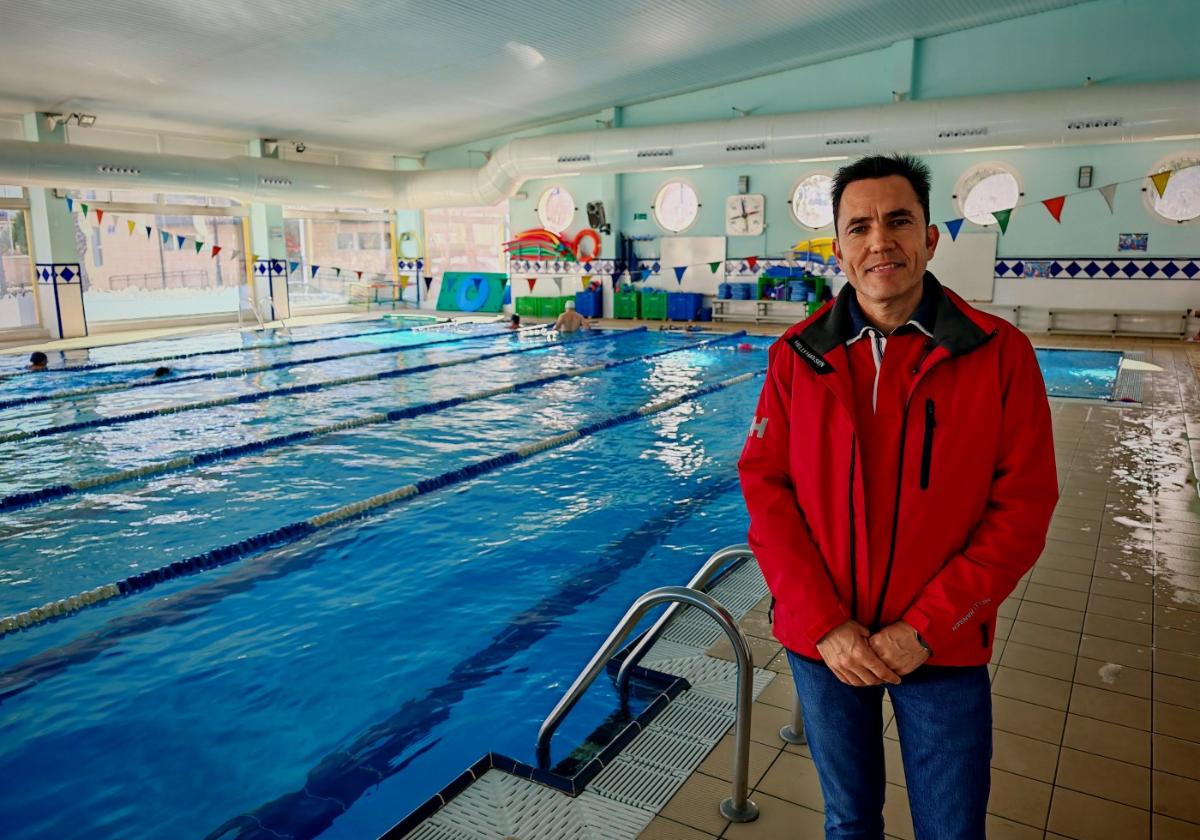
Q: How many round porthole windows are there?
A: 5